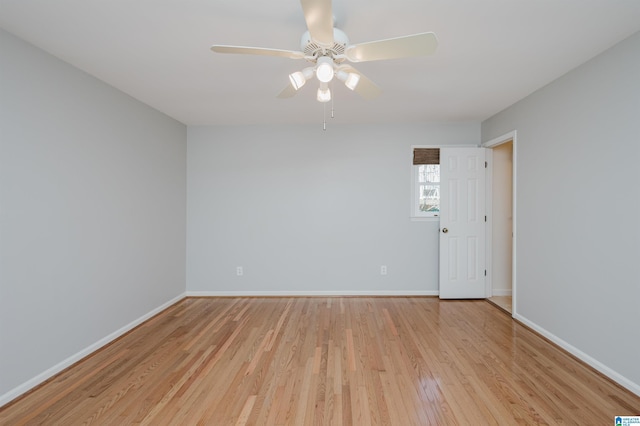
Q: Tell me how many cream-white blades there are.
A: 5